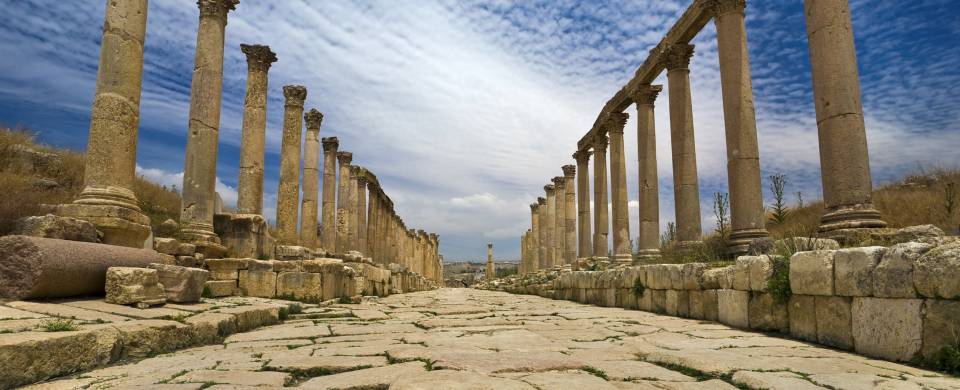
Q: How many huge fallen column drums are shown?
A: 1